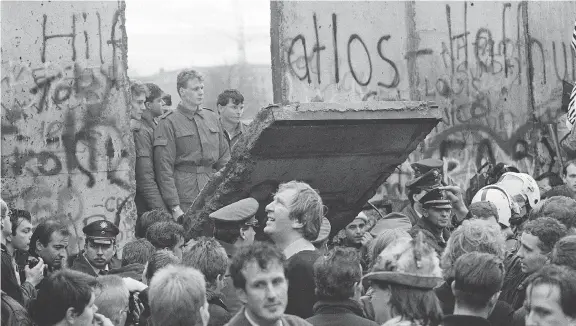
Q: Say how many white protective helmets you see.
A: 2